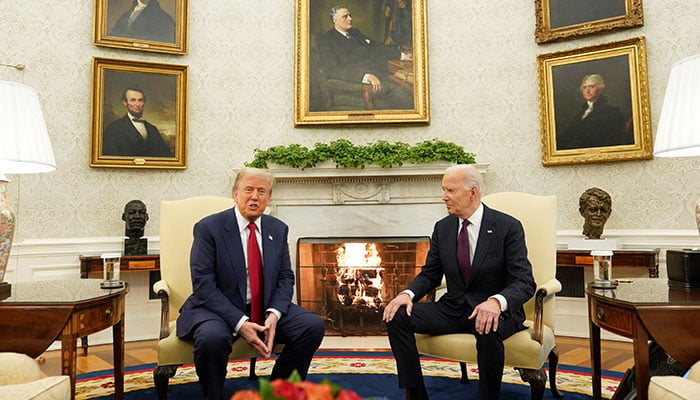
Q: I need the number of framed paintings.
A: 5